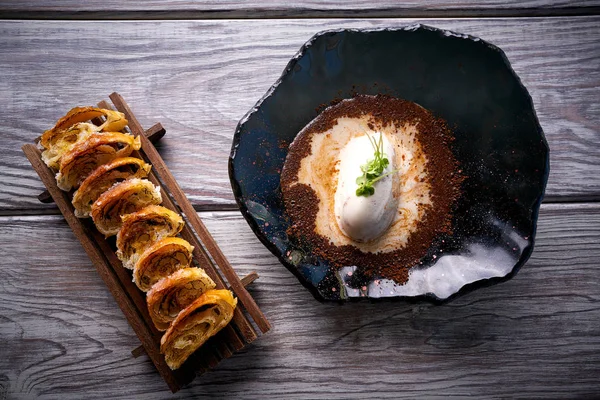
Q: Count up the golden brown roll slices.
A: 8